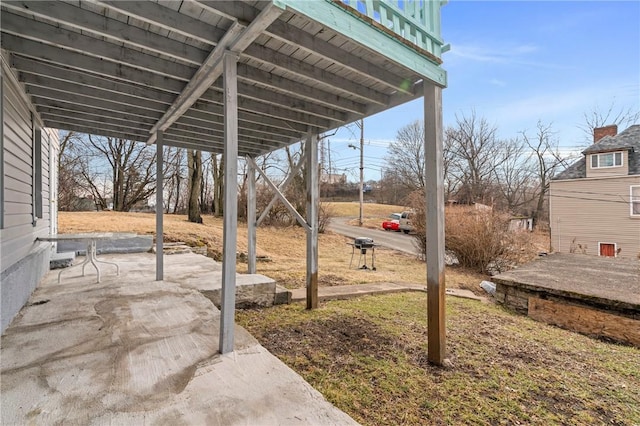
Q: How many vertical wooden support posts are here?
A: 5